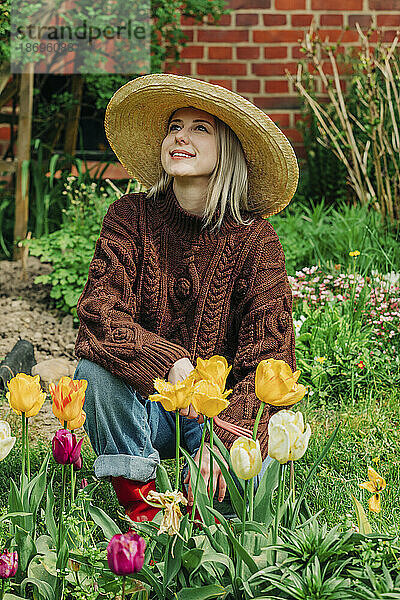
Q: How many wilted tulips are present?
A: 1